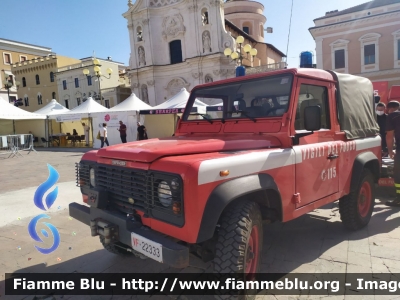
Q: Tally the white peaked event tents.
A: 5